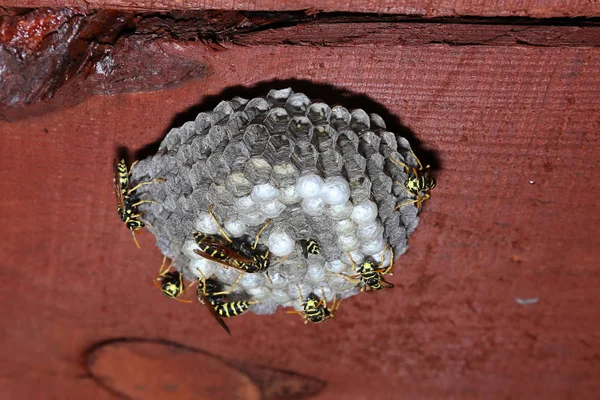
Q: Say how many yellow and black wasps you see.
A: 8